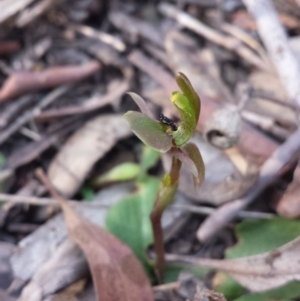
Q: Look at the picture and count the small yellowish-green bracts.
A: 1